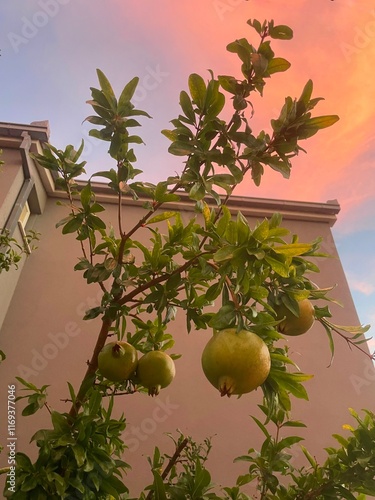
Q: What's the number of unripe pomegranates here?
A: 4